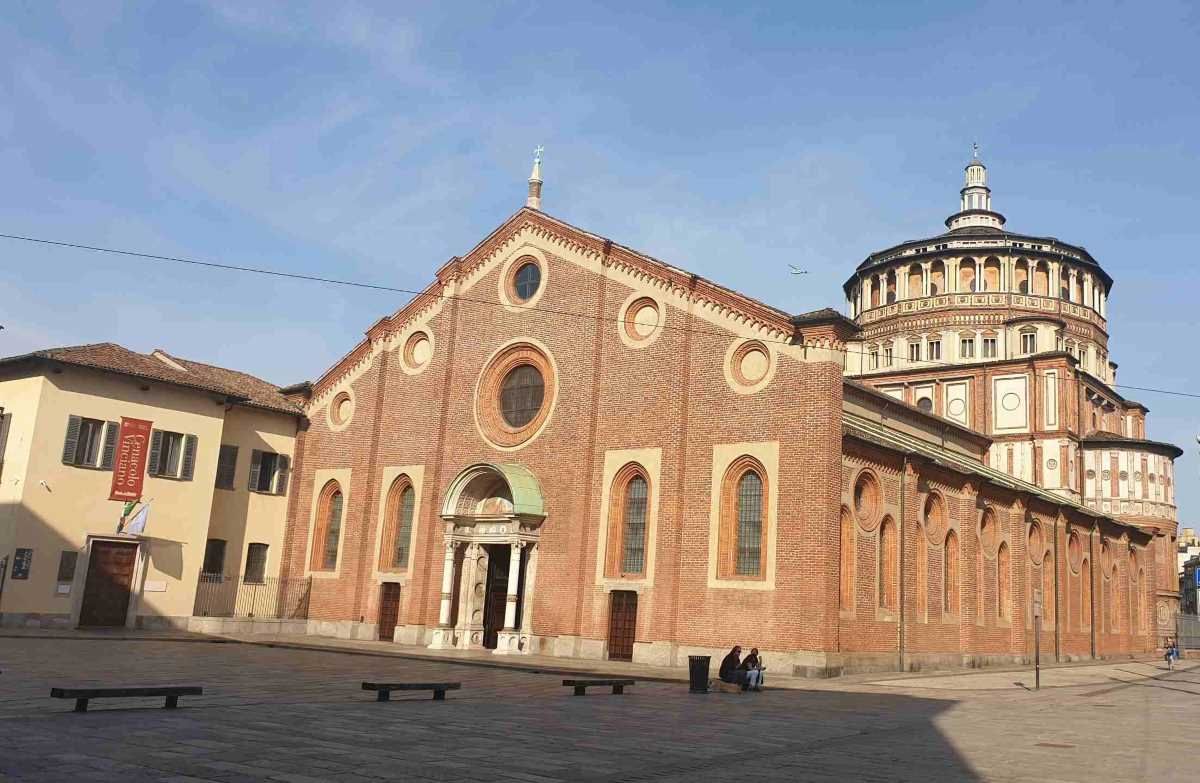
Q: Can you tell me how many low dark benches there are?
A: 3